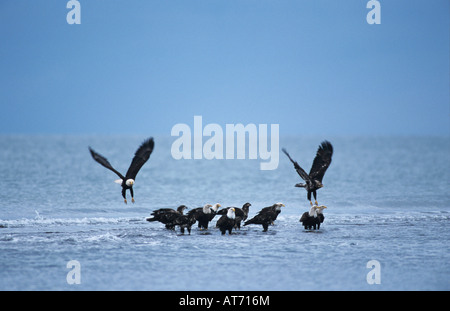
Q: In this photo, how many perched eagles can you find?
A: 9